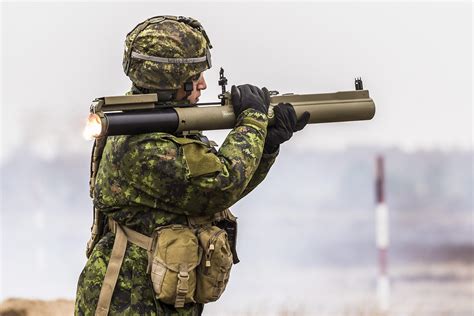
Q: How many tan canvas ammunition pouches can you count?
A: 2